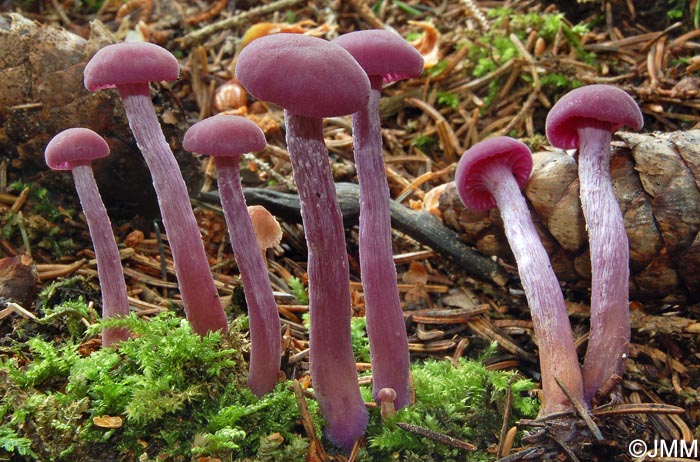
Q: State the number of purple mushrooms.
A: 7